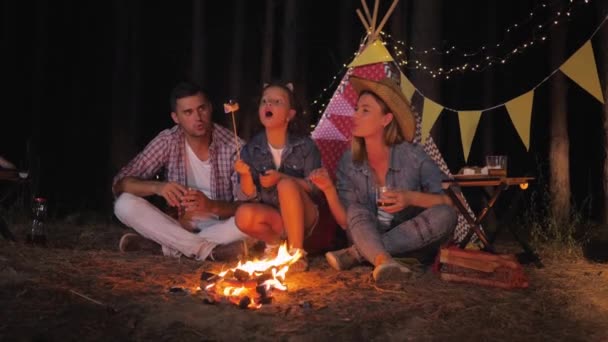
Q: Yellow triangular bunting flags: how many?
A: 6